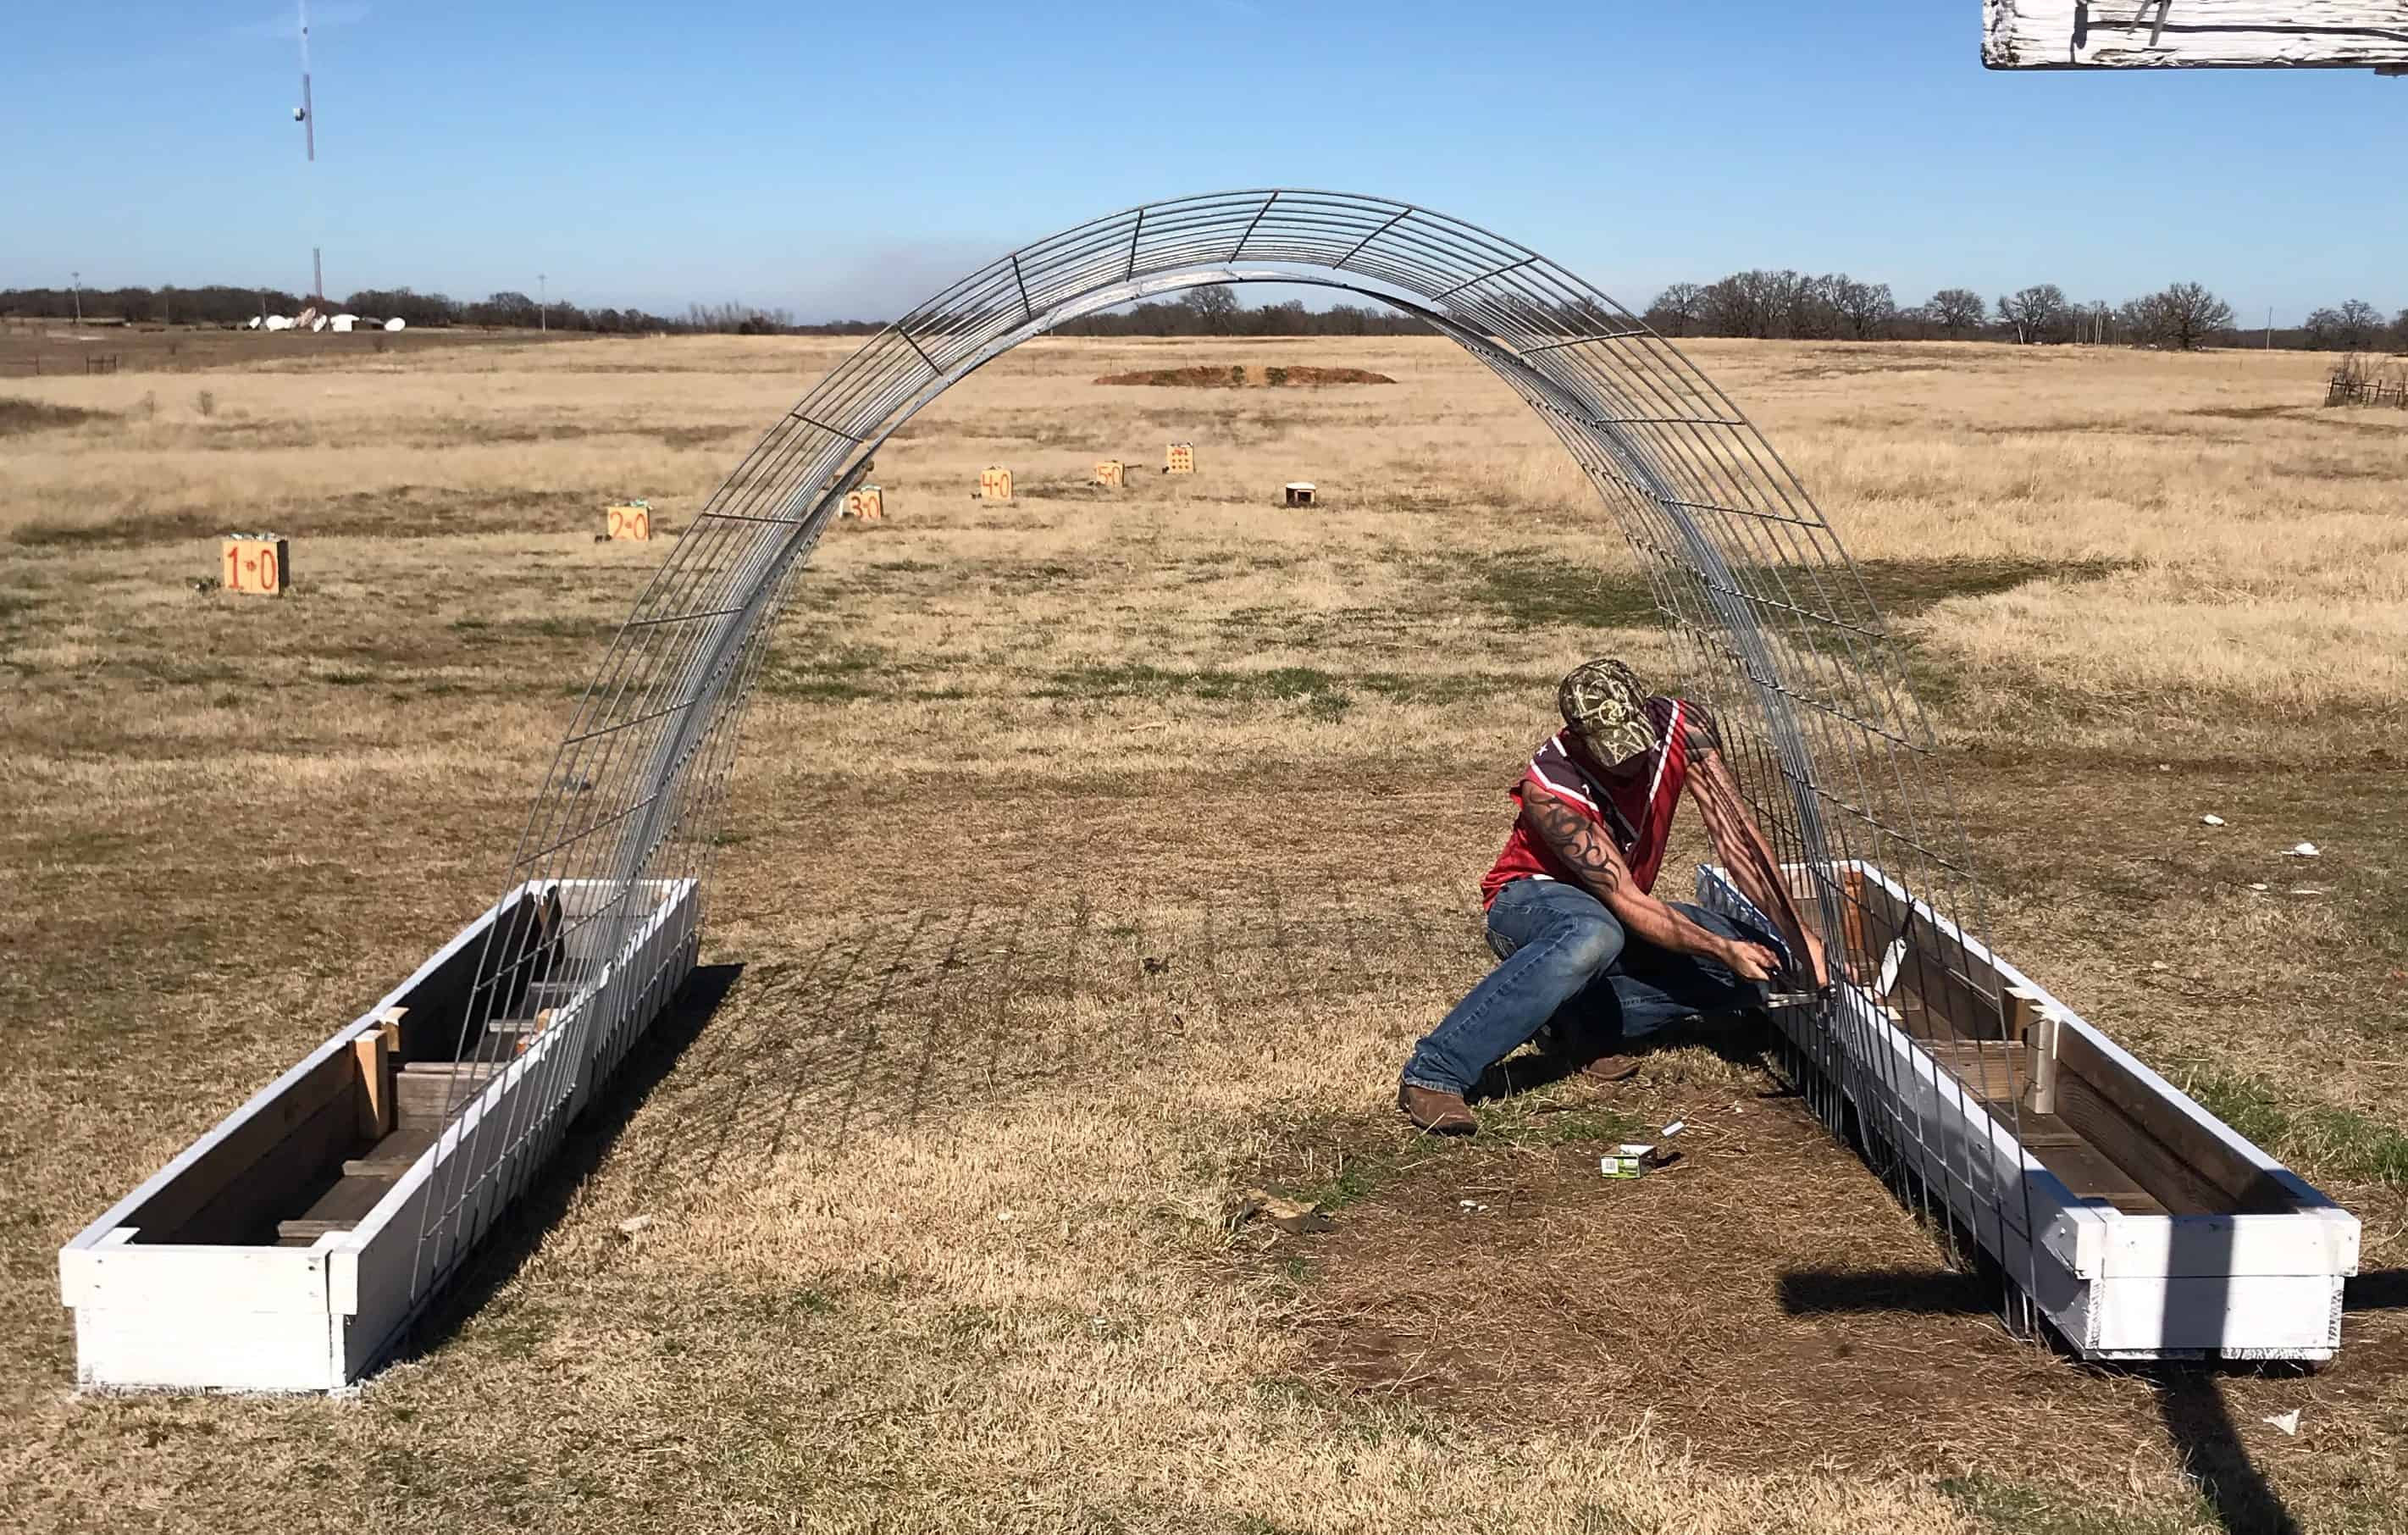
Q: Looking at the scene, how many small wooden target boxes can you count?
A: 6